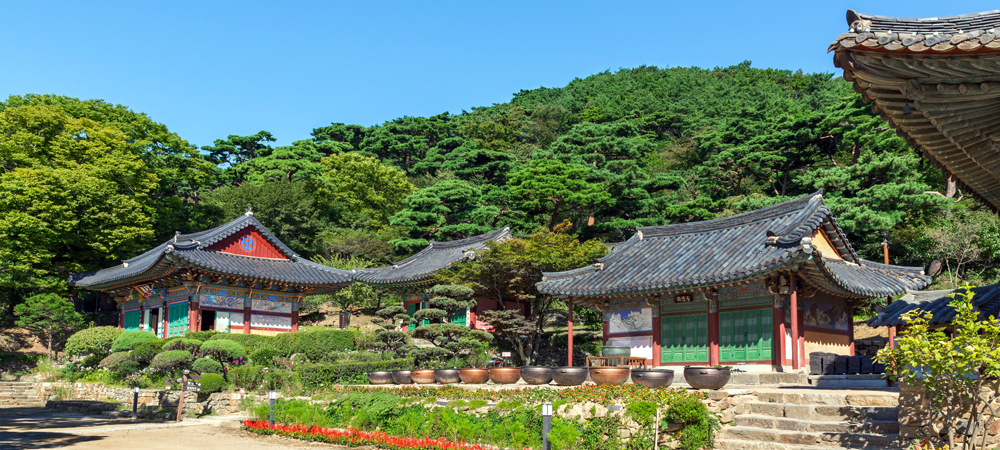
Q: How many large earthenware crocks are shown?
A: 11